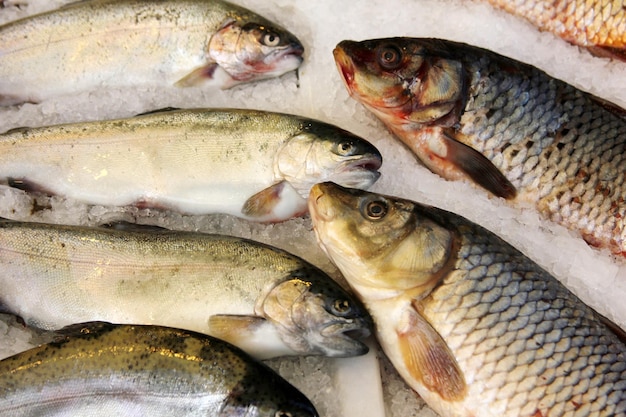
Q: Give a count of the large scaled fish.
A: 3